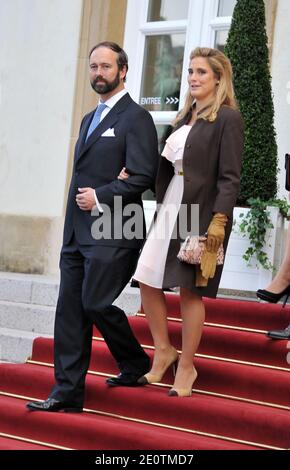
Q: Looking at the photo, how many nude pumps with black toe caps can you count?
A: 2